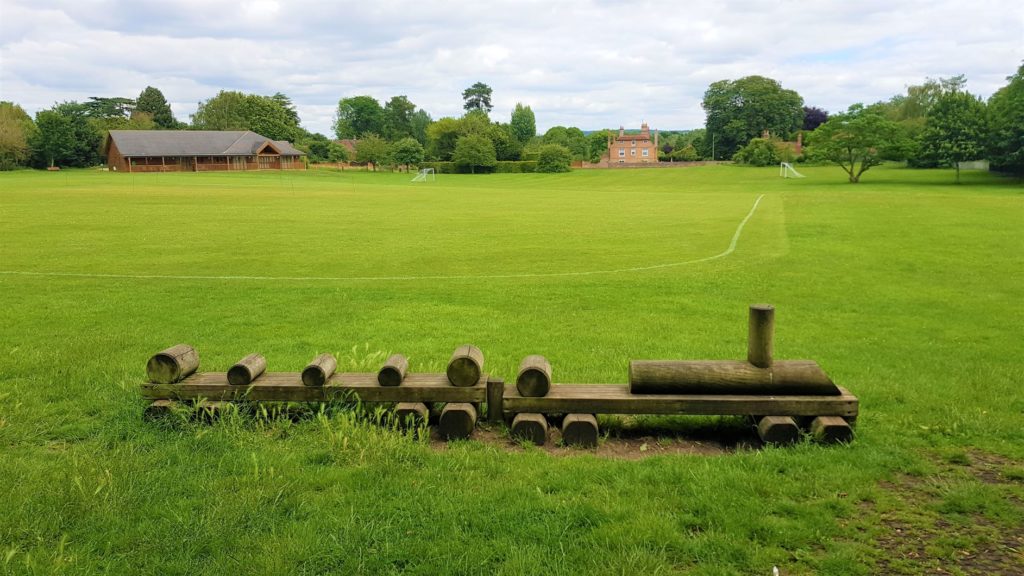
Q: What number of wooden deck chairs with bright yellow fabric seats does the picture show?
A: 0